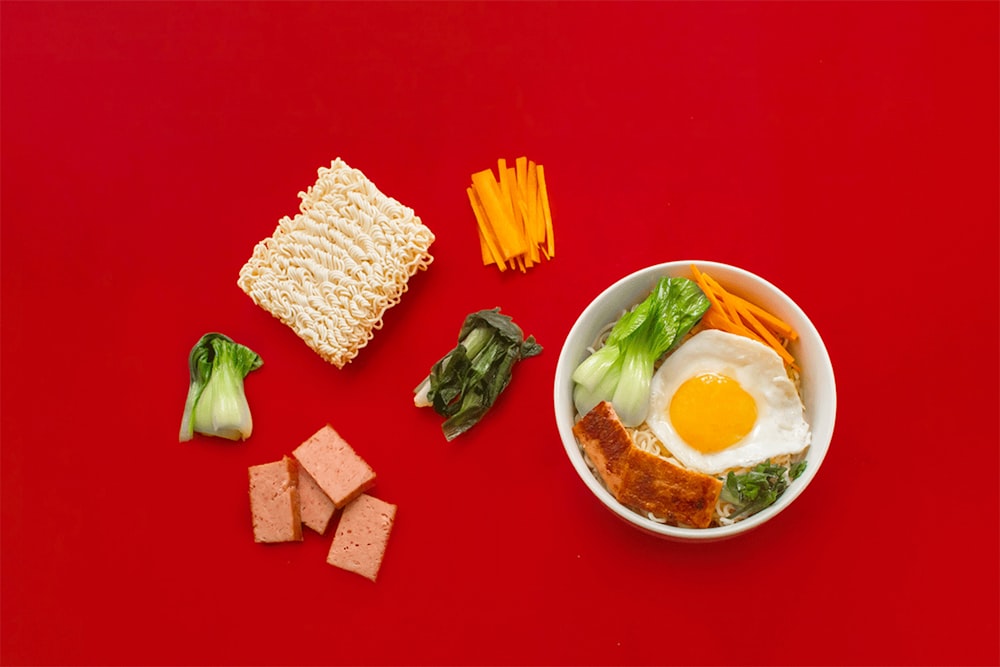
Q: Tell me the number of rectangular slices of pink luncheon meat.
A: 4